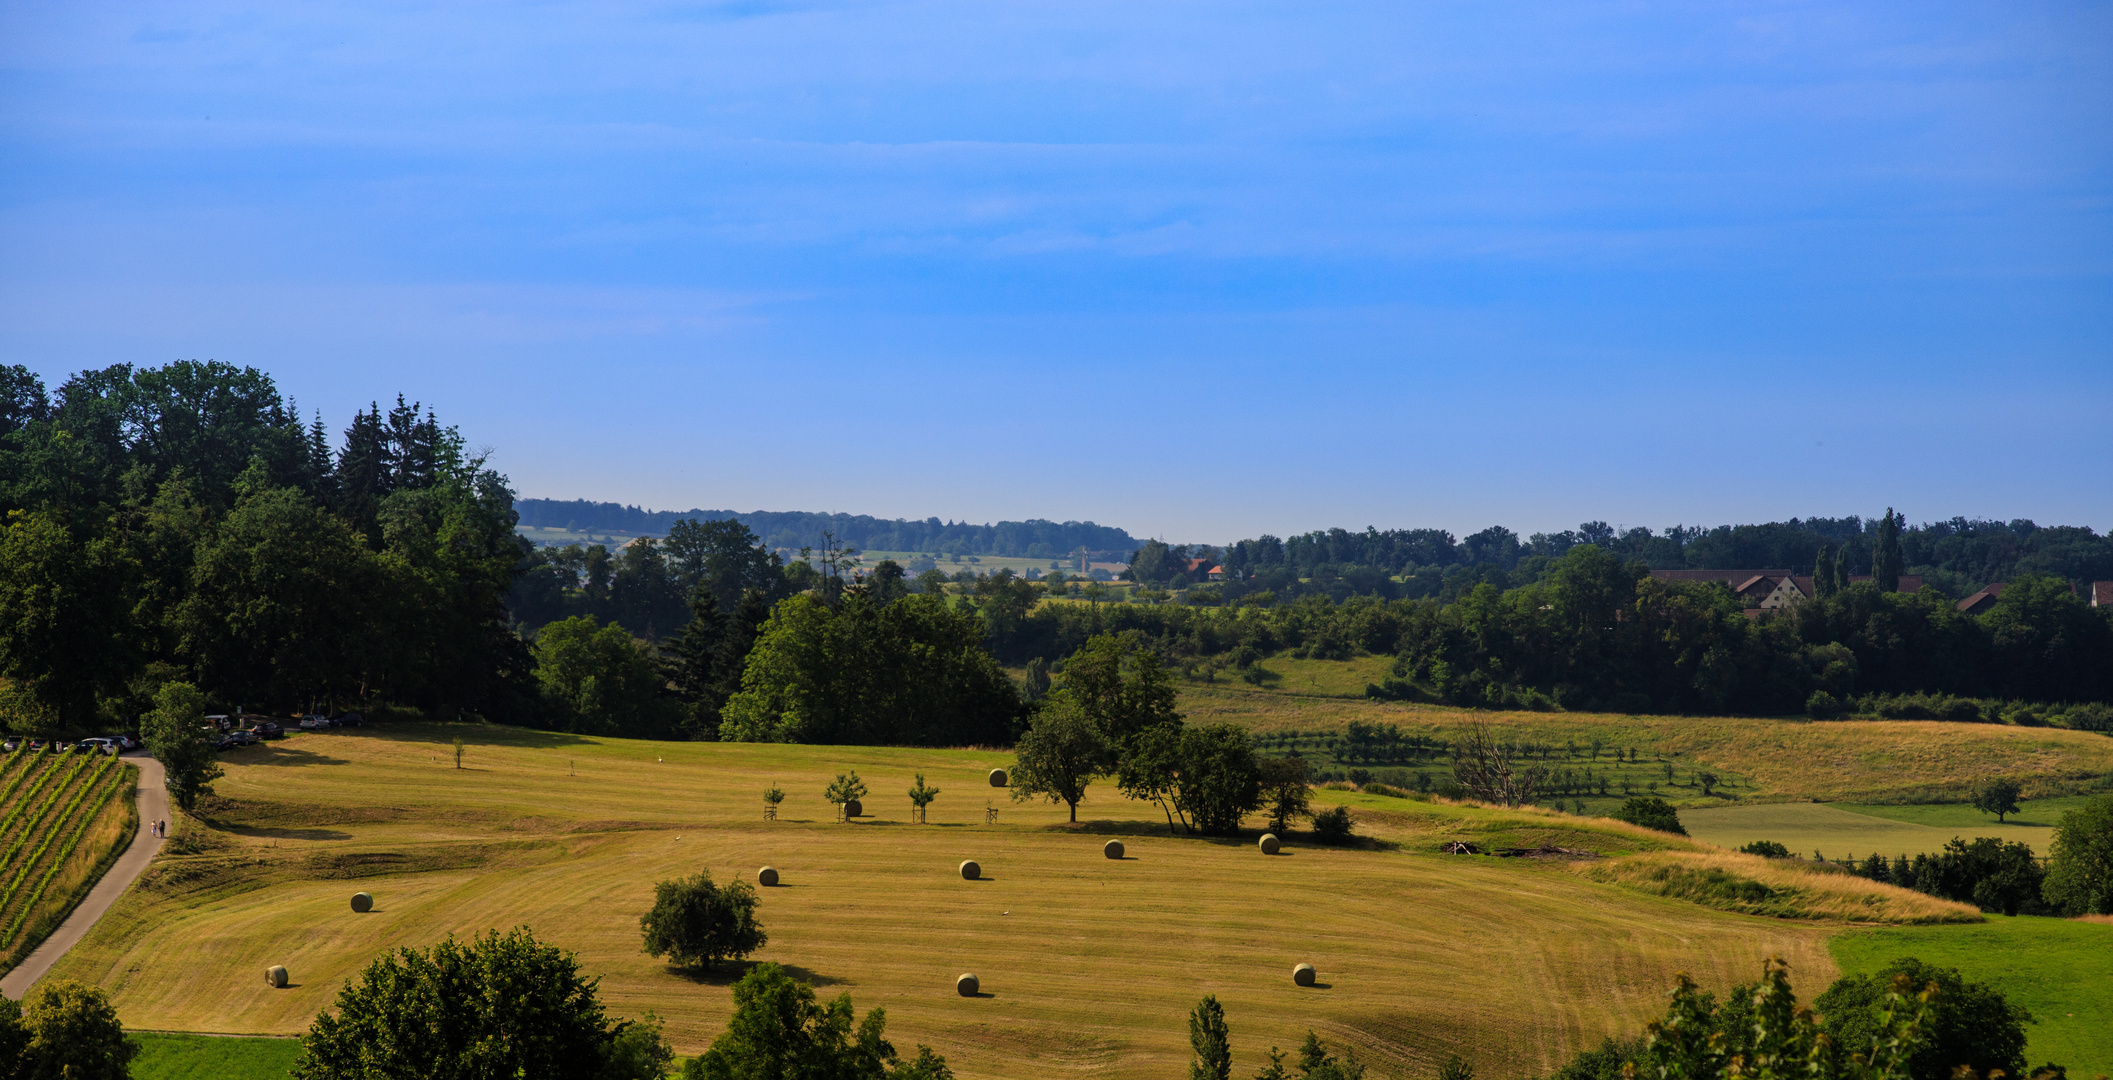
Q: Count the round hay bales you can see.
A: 10